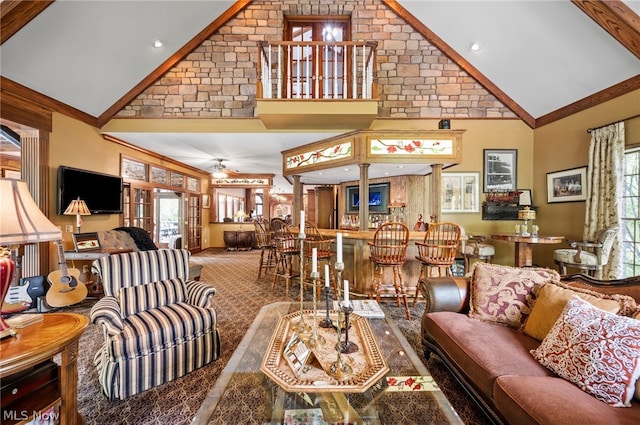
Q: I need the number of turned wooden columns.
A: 3